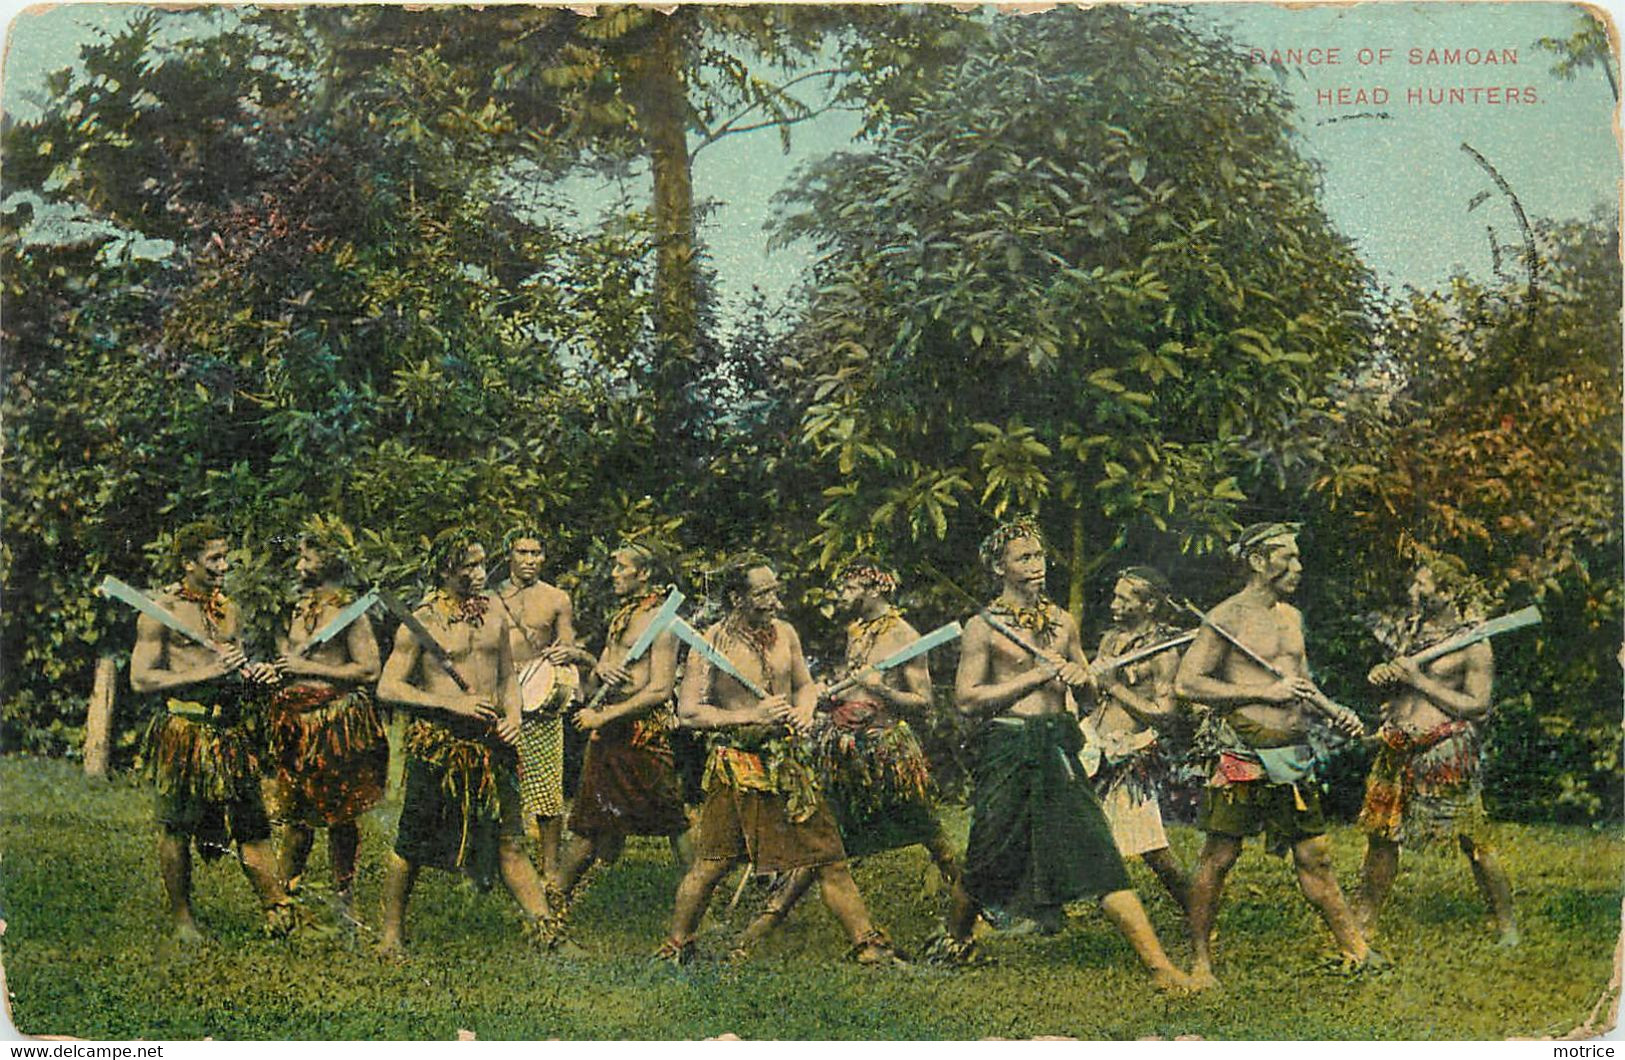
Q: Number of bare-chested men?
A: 11